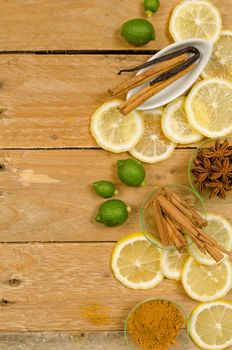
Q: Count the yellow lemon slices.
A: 11